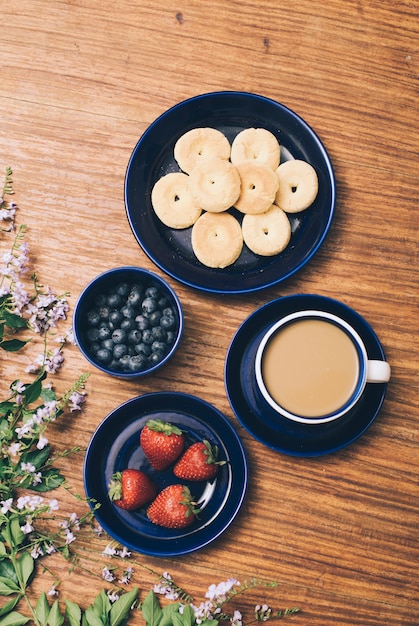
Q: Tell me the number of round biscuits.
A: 8